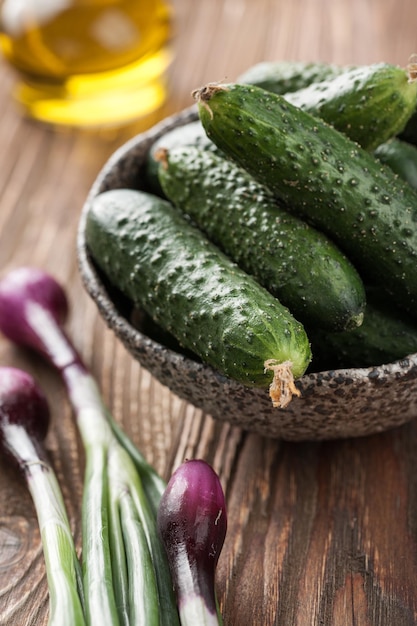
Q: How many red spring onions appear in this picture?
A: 3